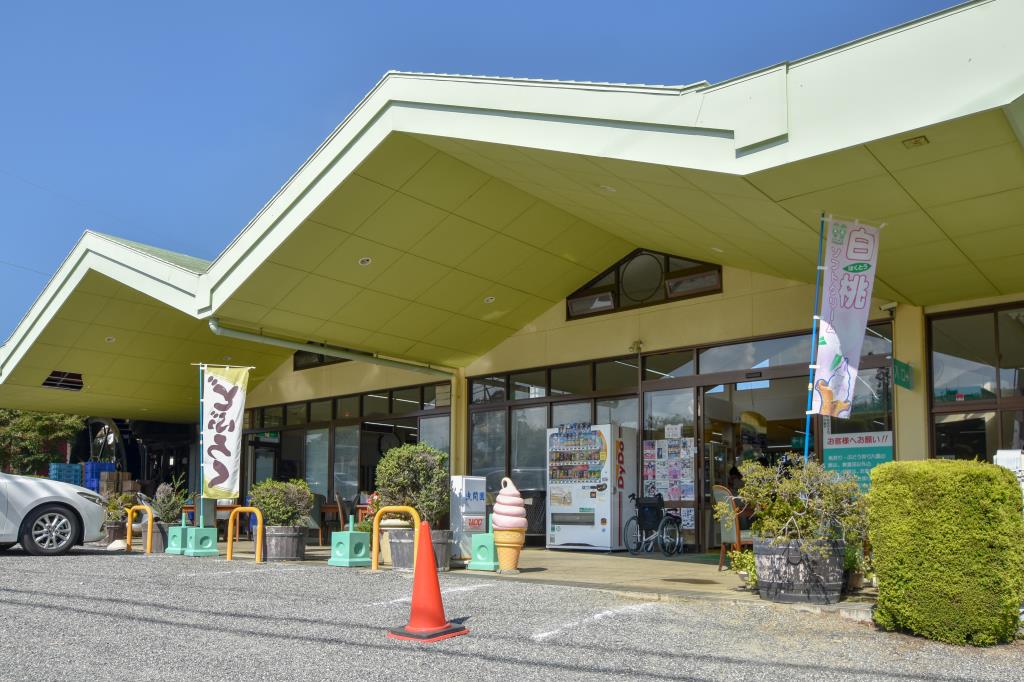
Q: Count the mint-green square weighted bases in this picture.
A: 4